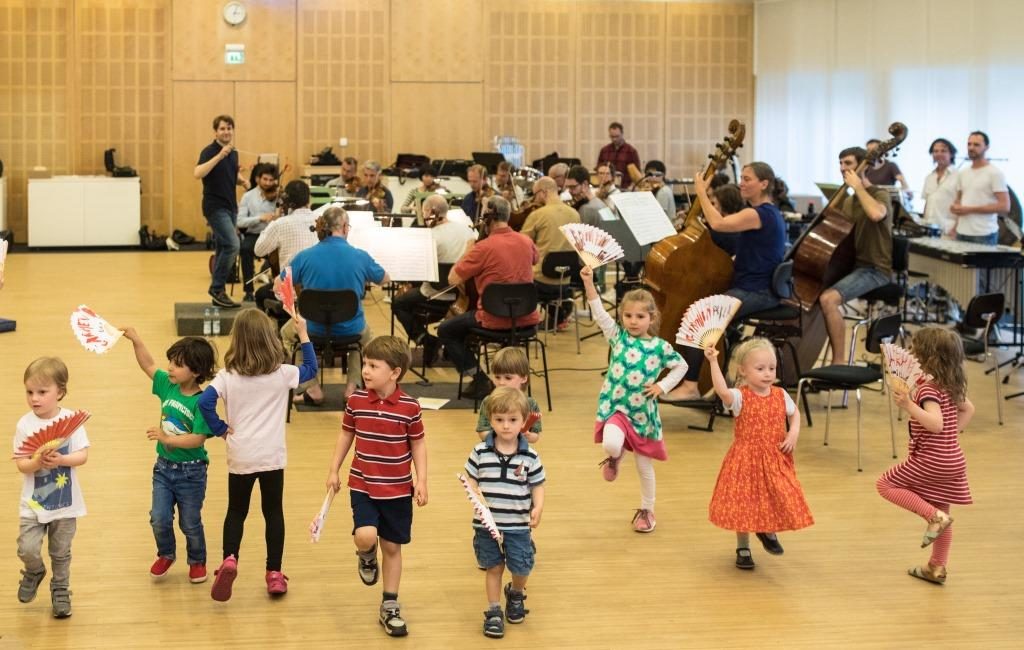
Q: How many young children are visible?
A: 9